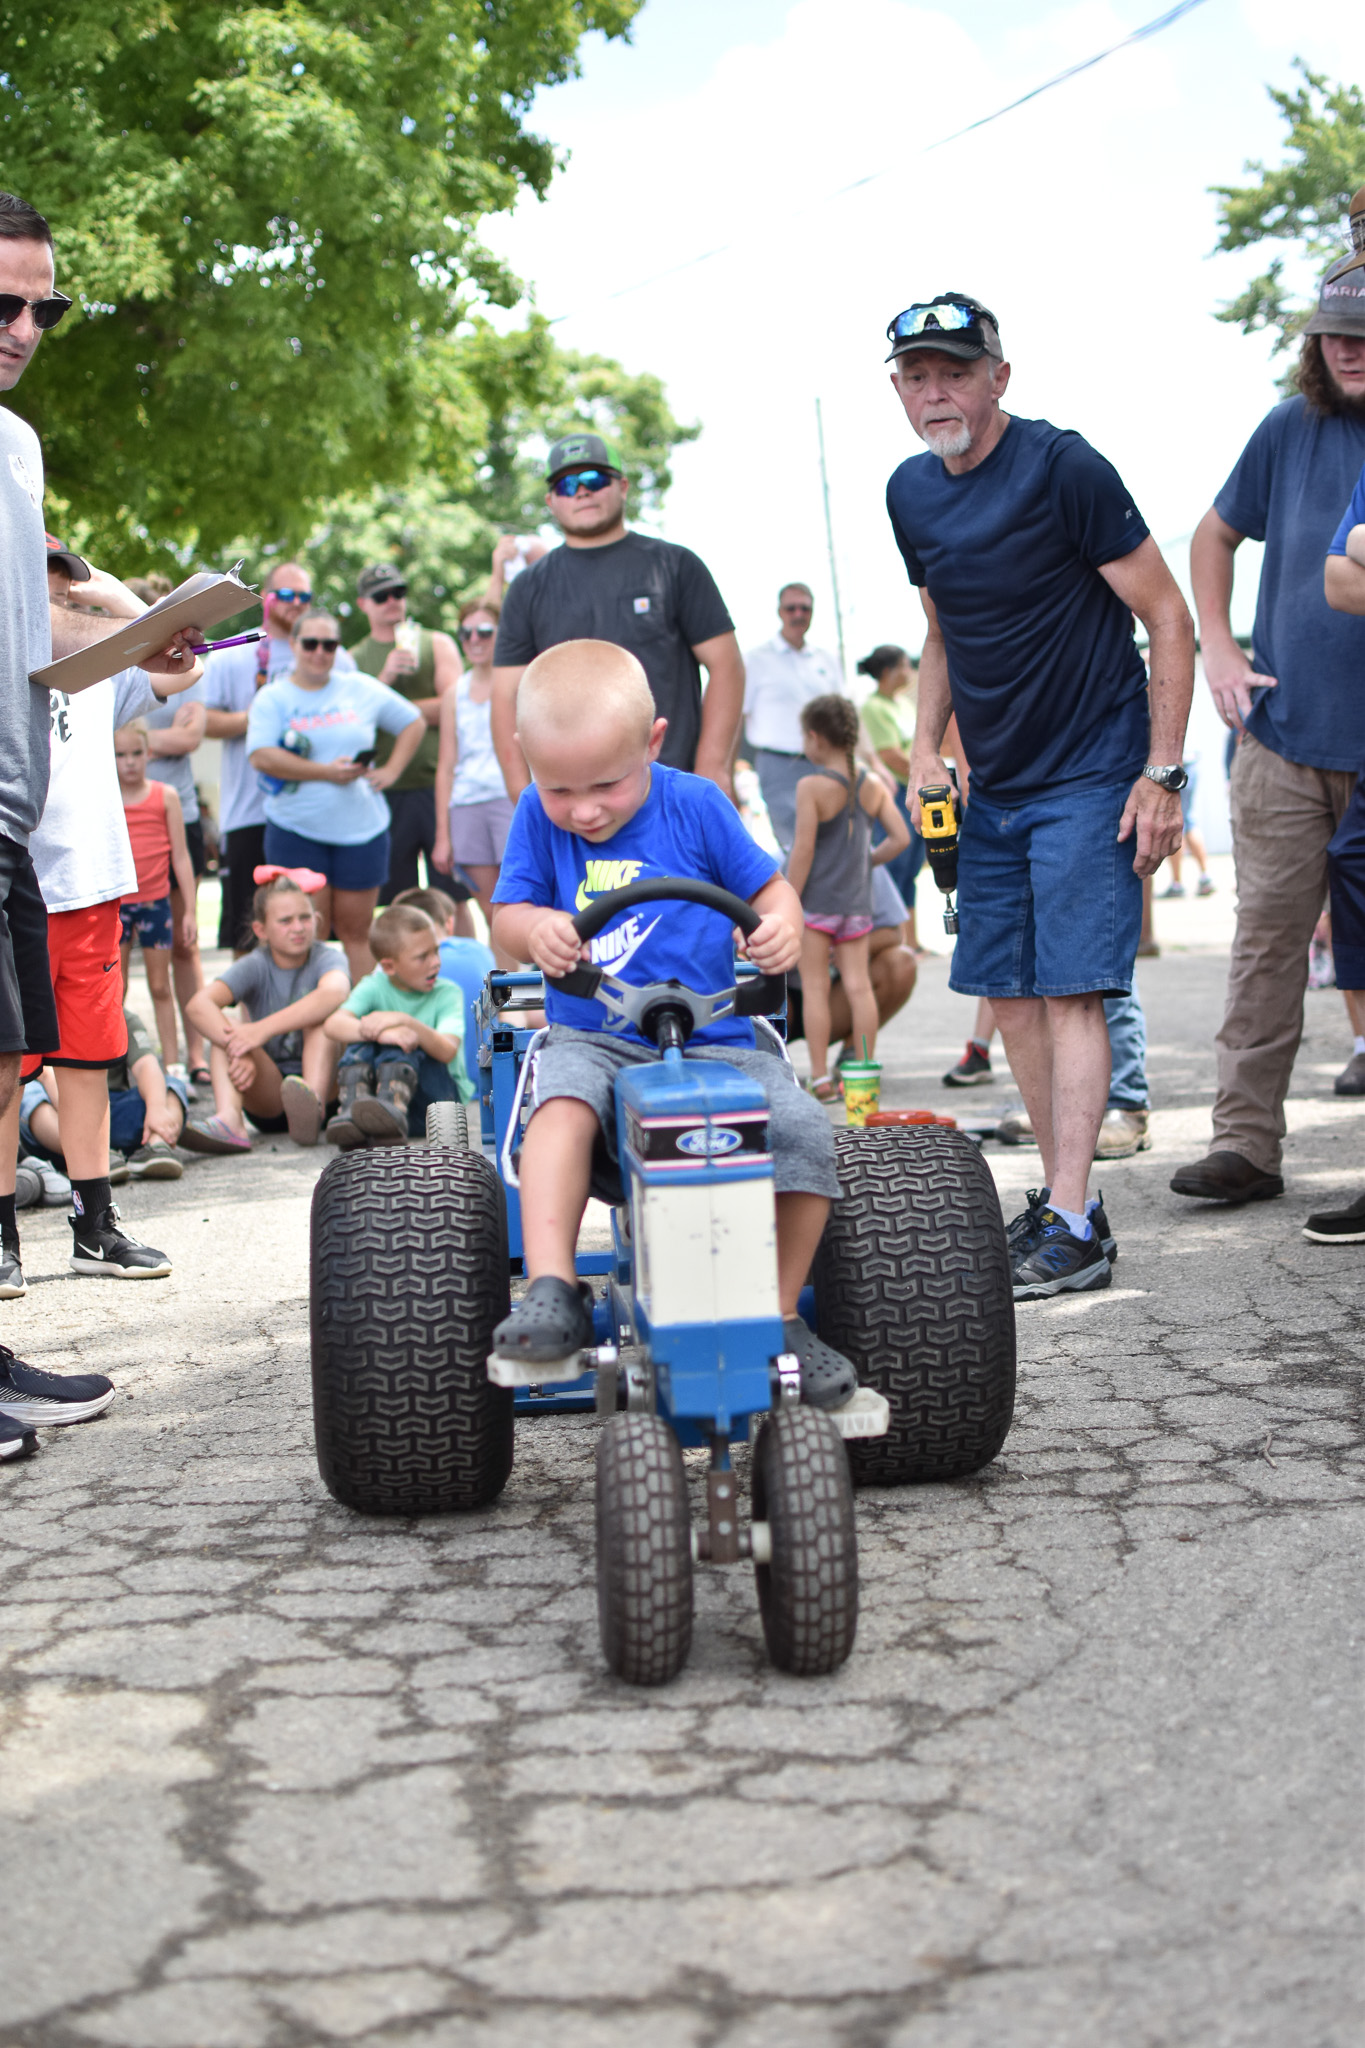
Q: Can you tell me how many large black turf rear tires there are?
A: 2